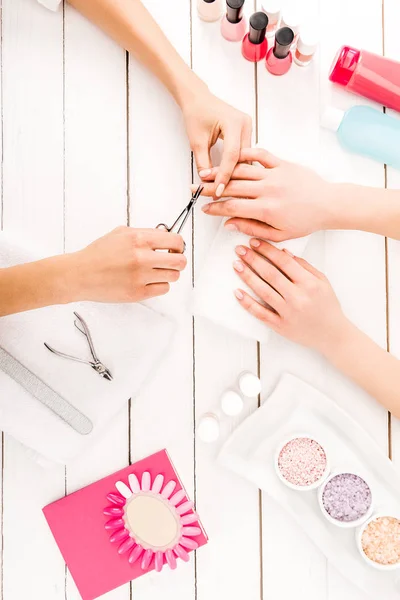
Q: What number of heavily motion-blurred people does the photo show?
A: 0